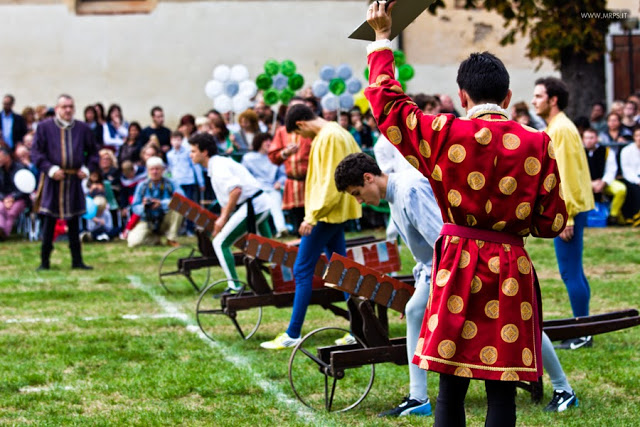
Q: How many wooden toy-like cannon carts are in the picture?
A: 3